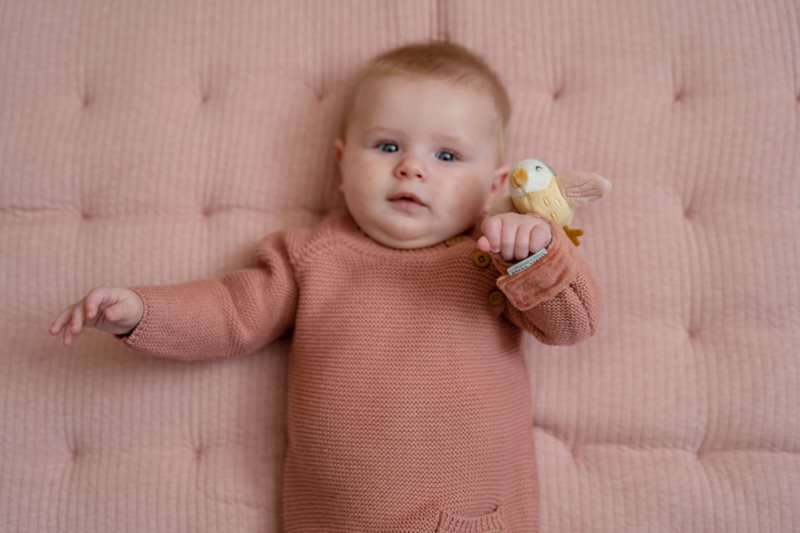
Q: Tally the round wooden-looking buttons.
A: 3